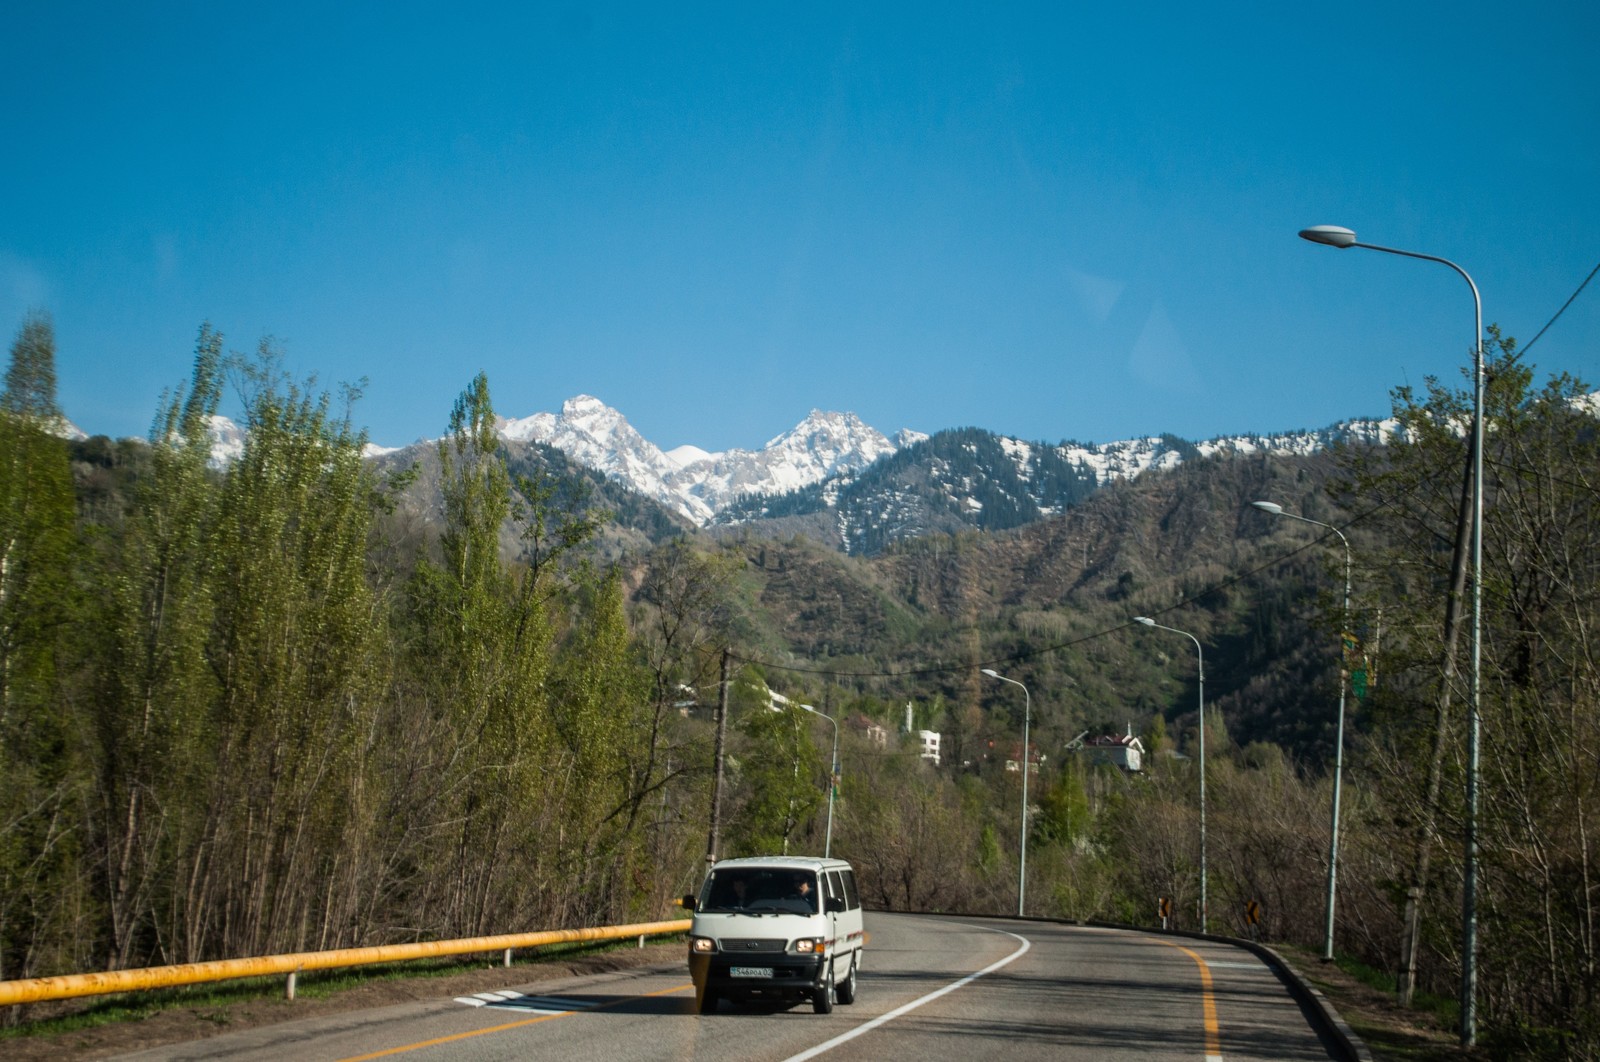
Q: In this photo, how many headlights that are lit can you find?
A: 2